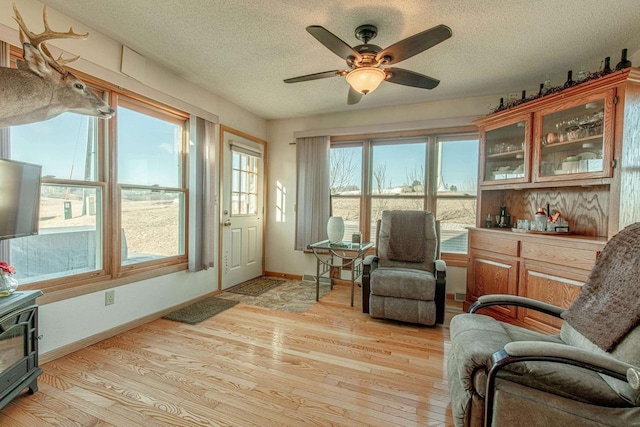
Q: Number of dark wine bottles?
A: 6